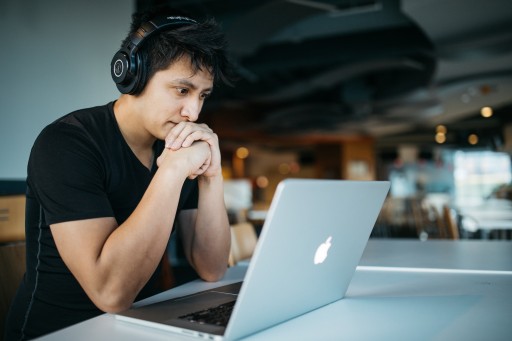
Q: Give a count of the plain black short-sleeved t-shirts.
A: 1